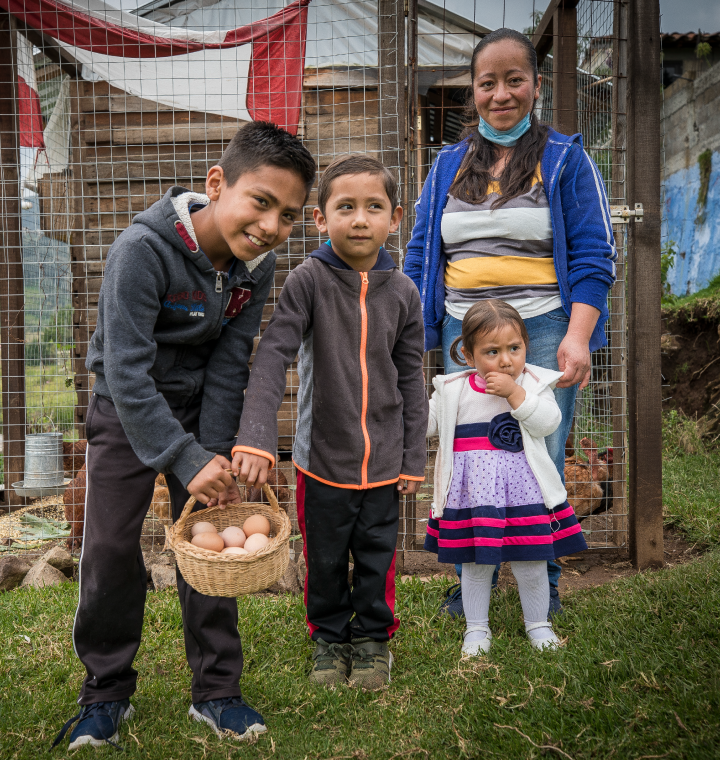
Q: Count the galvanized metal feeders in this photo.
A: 1